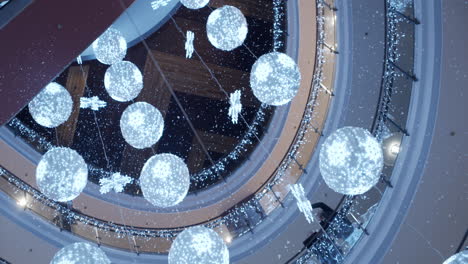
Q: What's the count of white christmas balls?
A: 13